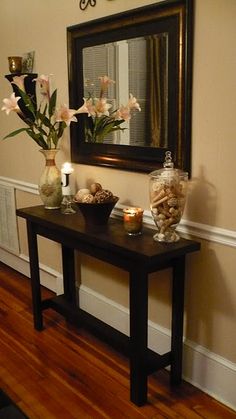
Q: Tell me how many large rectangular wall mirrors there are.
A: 1